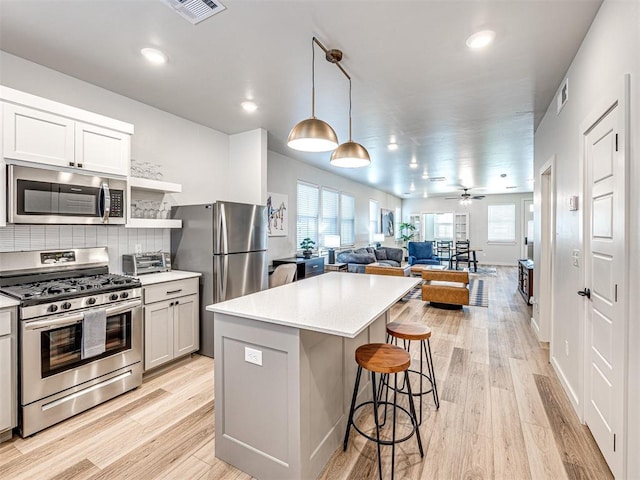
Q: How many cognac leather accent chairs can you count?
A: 2